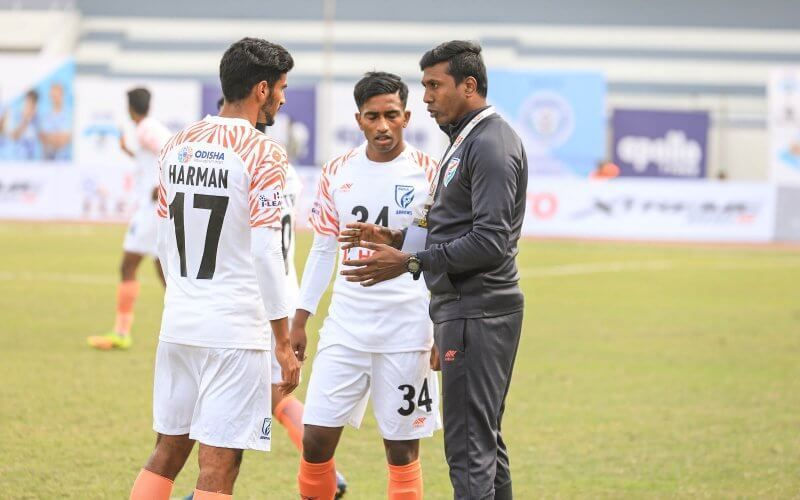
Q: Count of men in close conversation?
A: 3